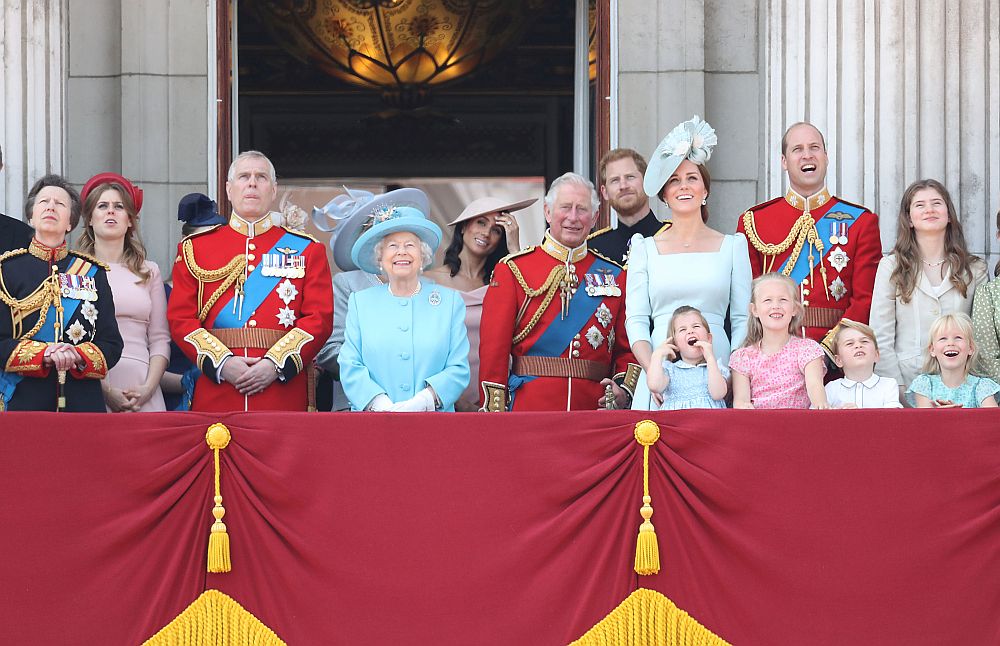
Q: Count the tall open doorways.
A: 1